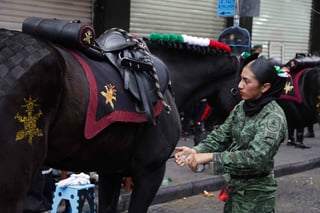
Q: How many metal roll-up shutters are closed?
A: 3